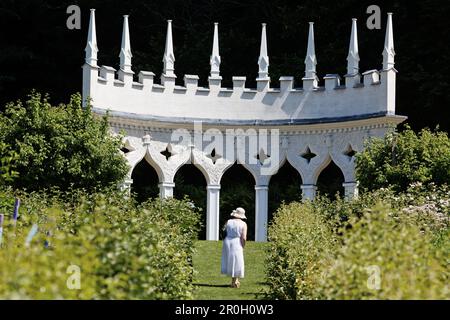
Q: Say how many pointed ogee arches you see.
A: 5